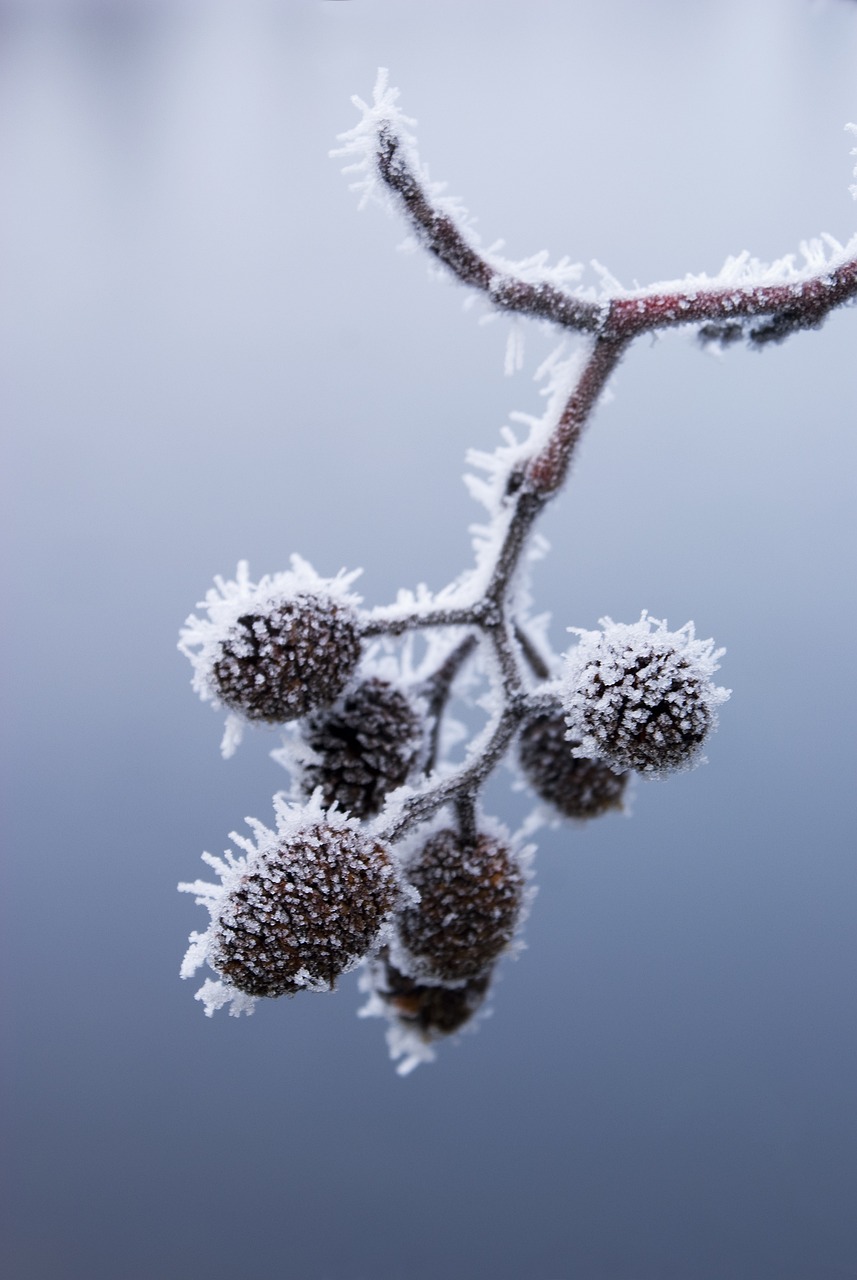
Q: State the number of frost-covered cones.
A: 7